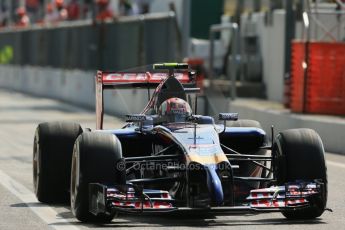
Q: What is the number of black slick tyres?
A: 4